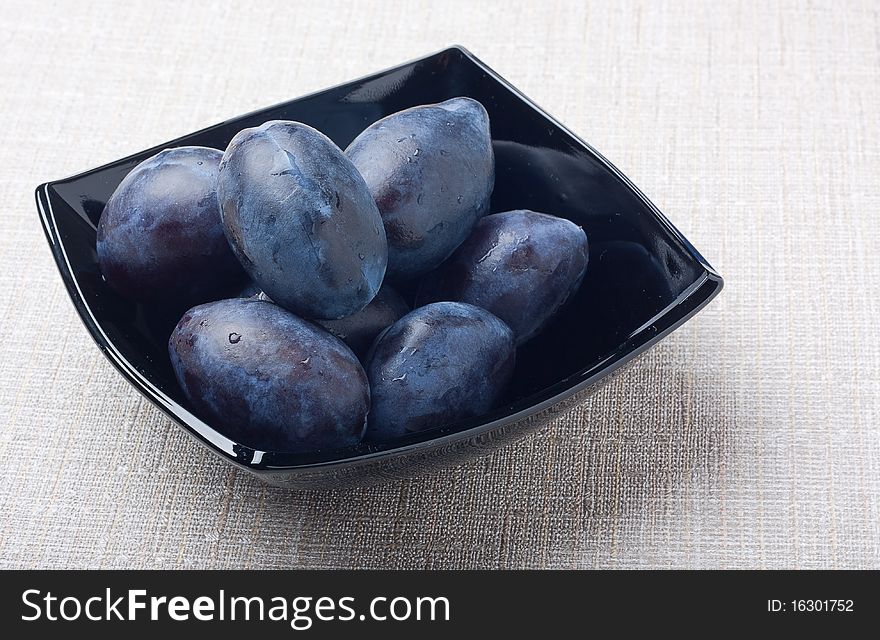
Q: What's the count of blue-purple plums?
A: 7